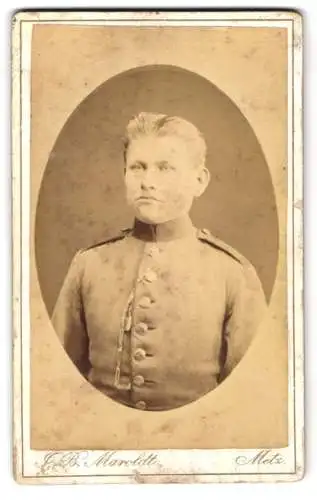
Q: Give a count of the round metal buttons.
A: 7